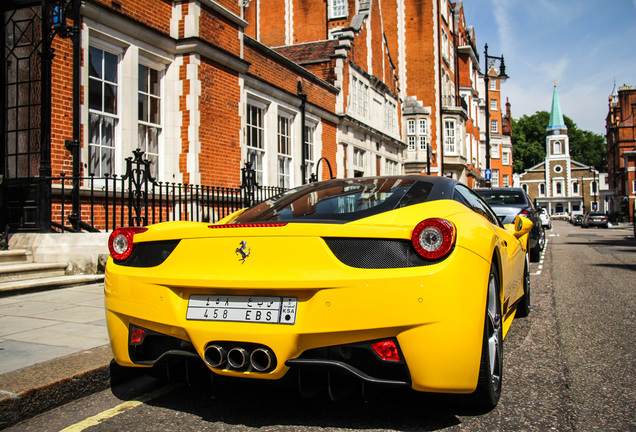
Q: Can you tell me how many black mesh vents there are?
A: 2